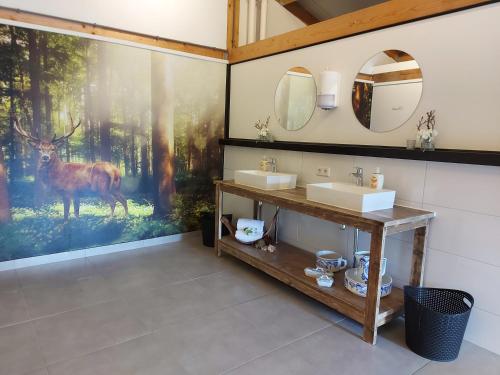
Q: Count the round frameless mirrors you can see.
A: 2